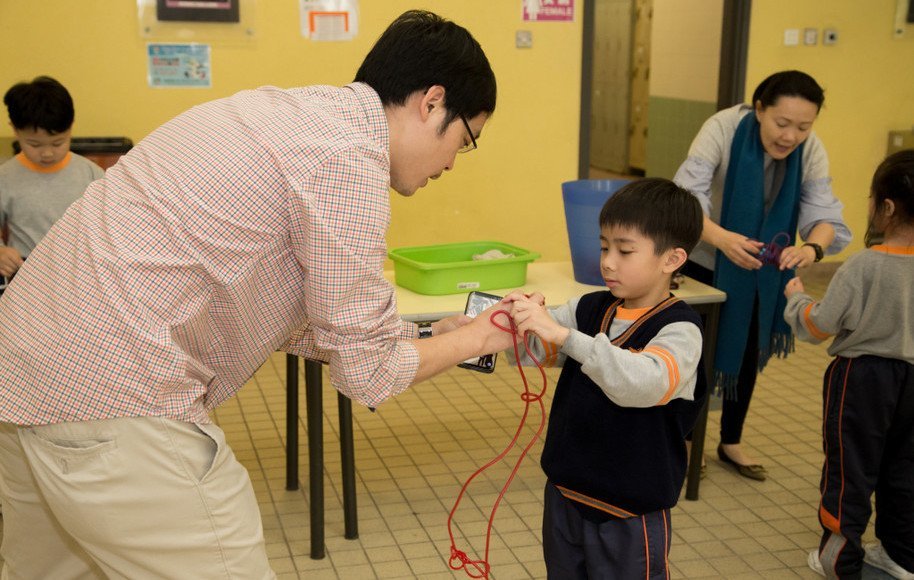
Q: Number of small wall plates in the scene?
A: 4